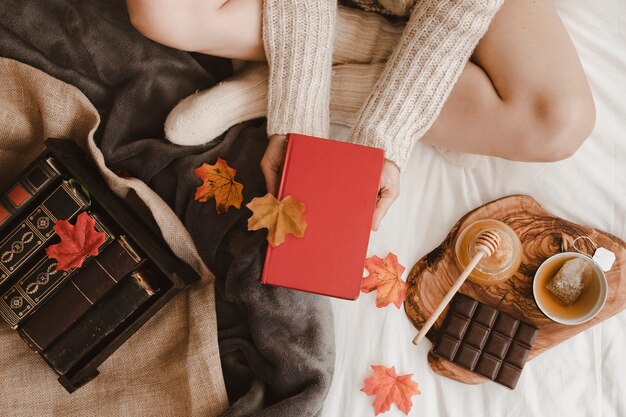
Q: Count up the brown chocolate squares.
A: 12